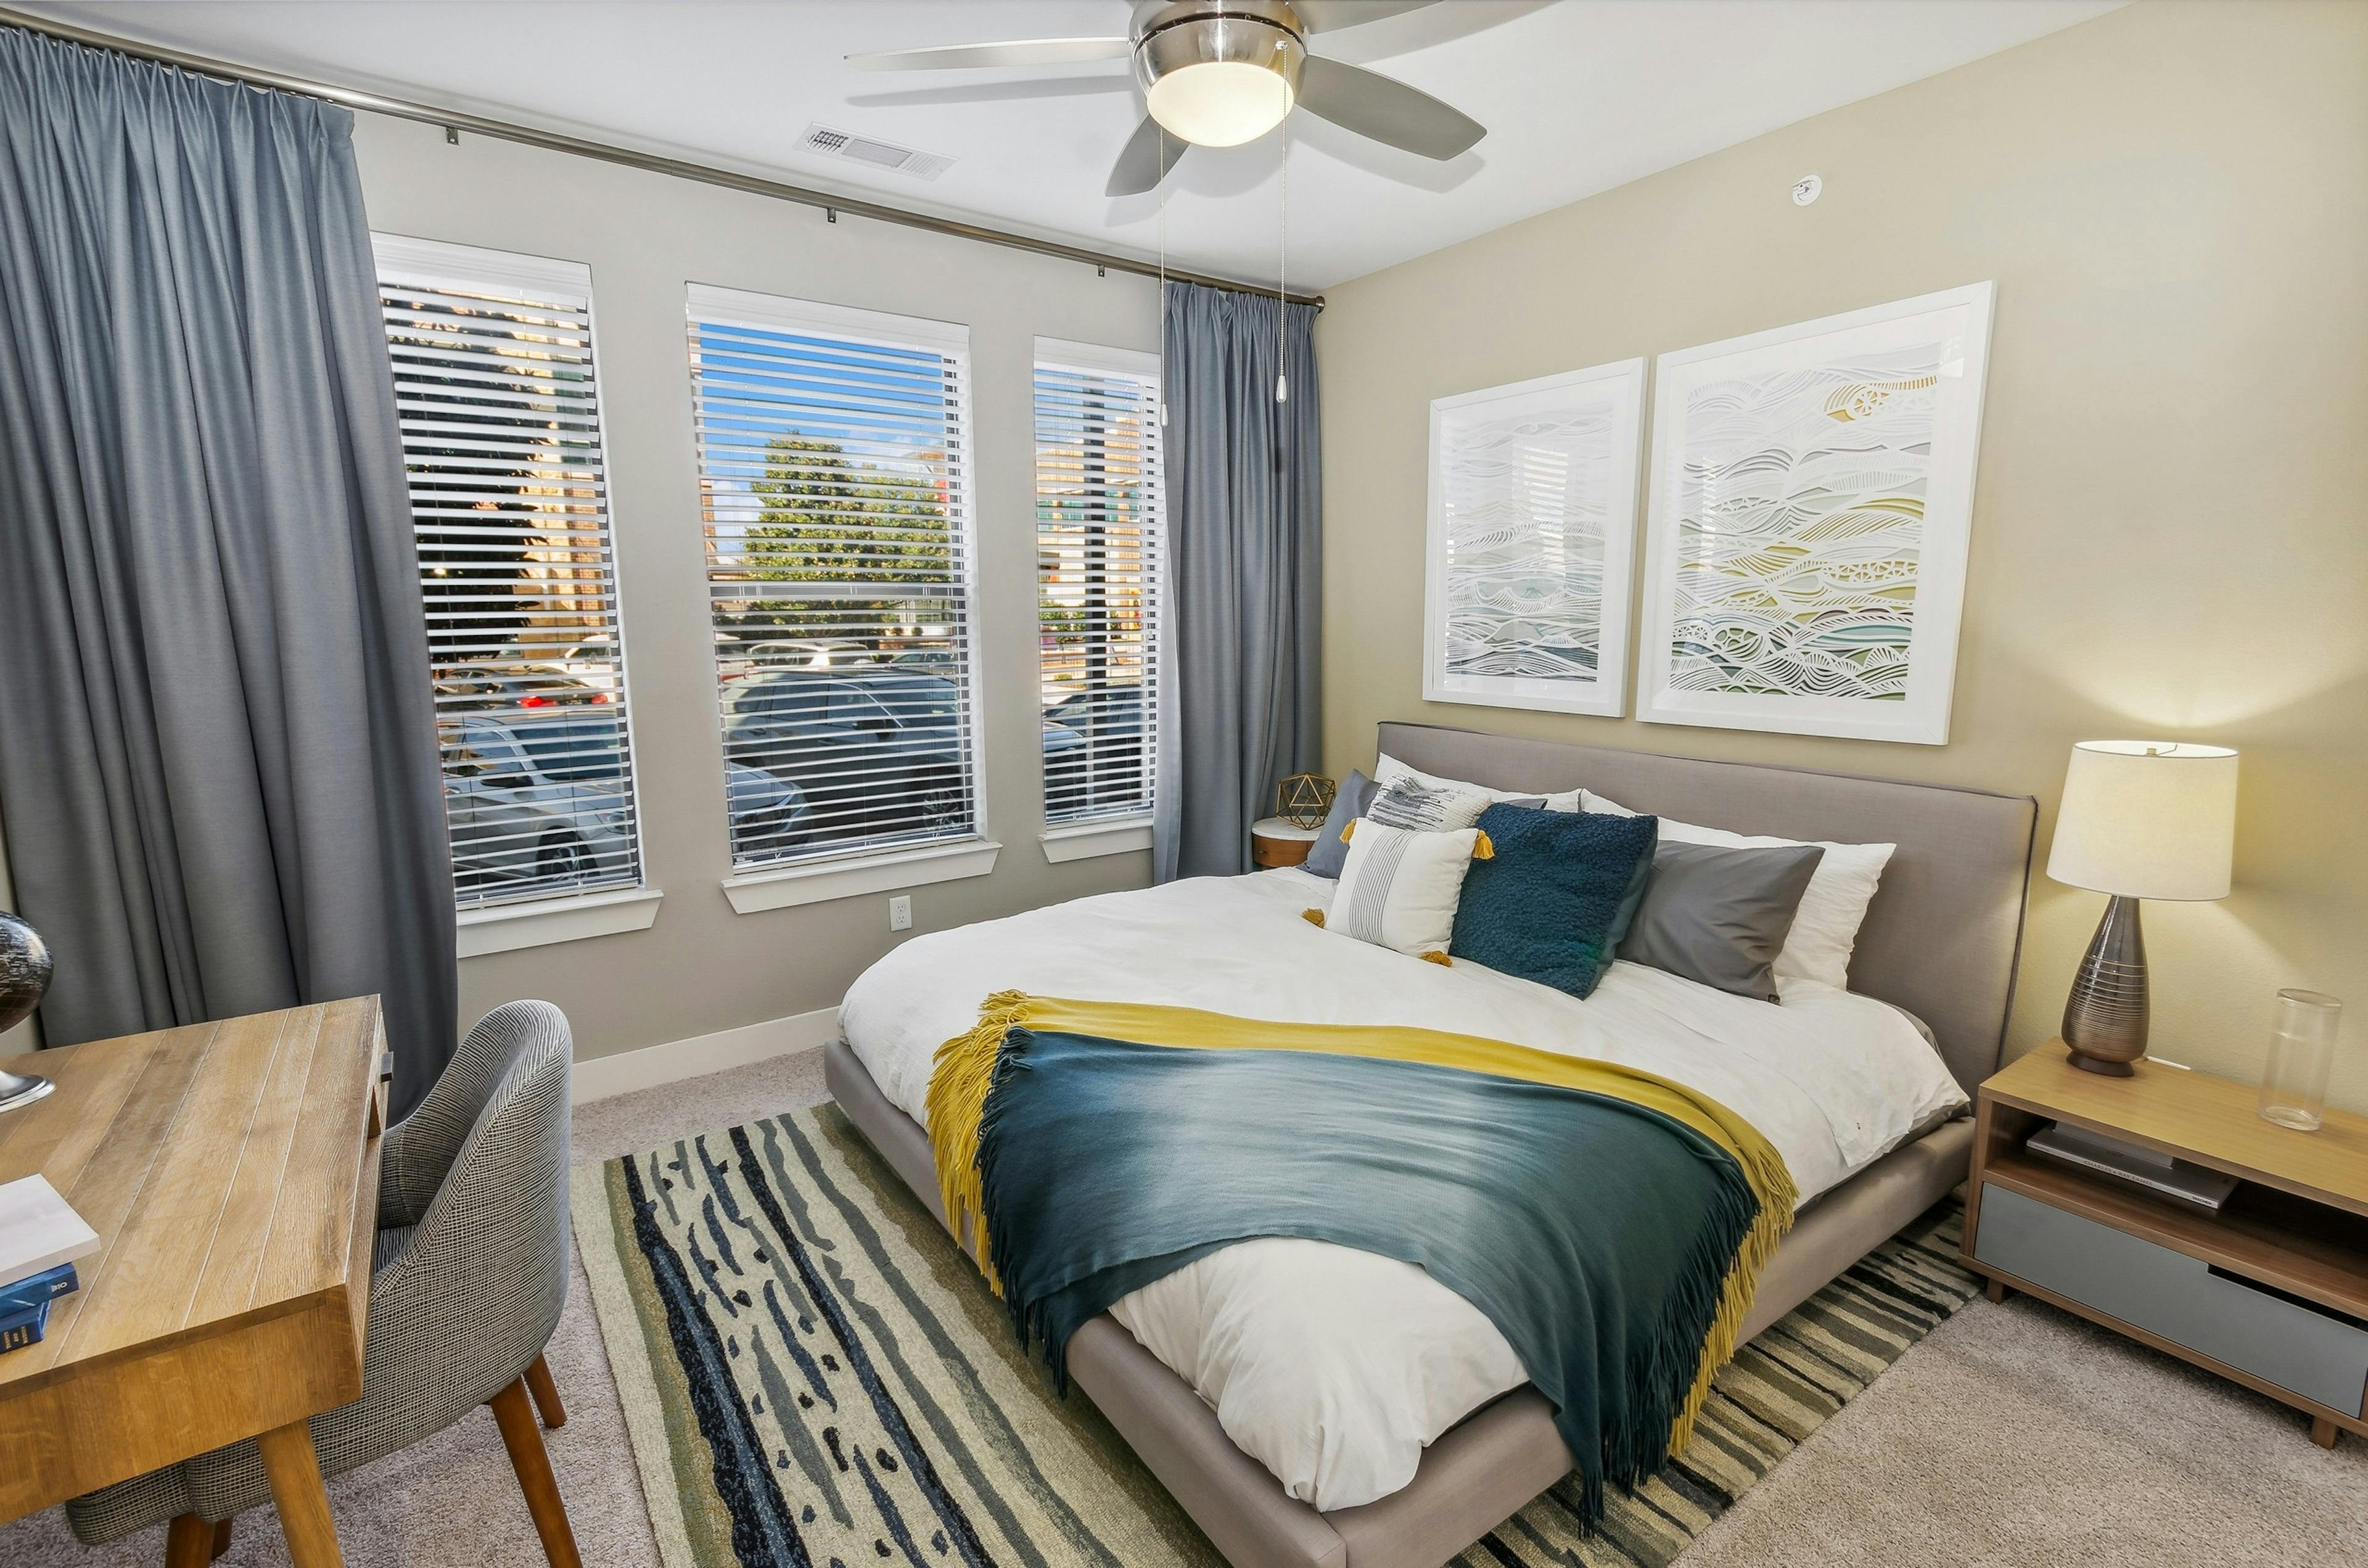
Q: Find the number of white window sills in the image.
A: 3